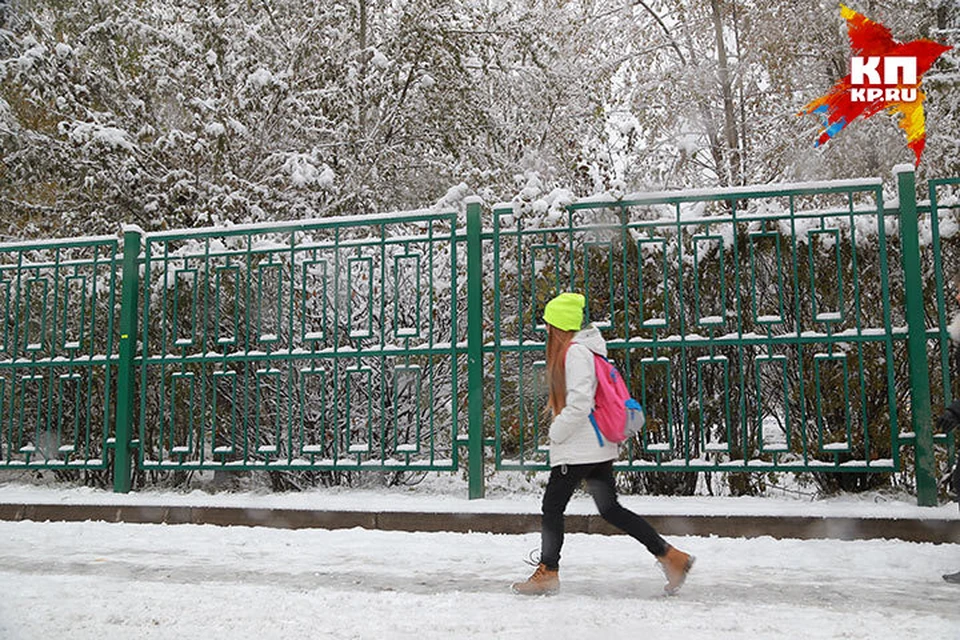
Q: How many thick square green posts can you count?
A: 3